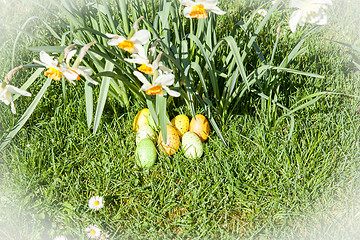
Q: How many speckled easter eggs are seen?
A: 7